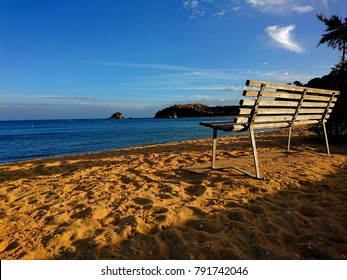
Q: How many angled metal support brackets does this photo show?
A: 3